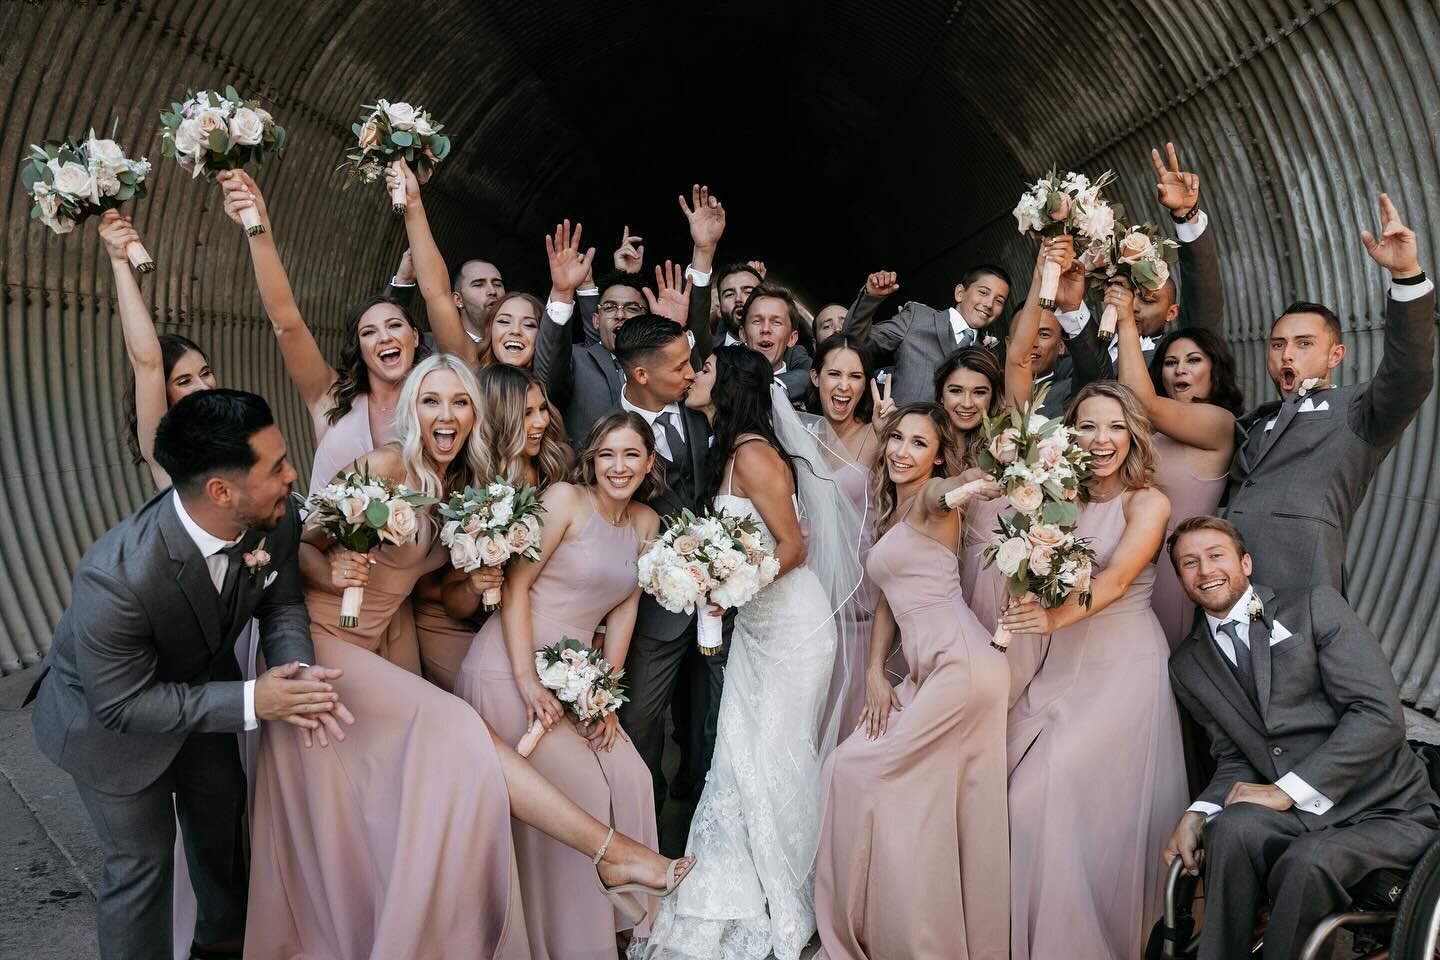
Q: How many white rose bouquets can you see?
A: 11